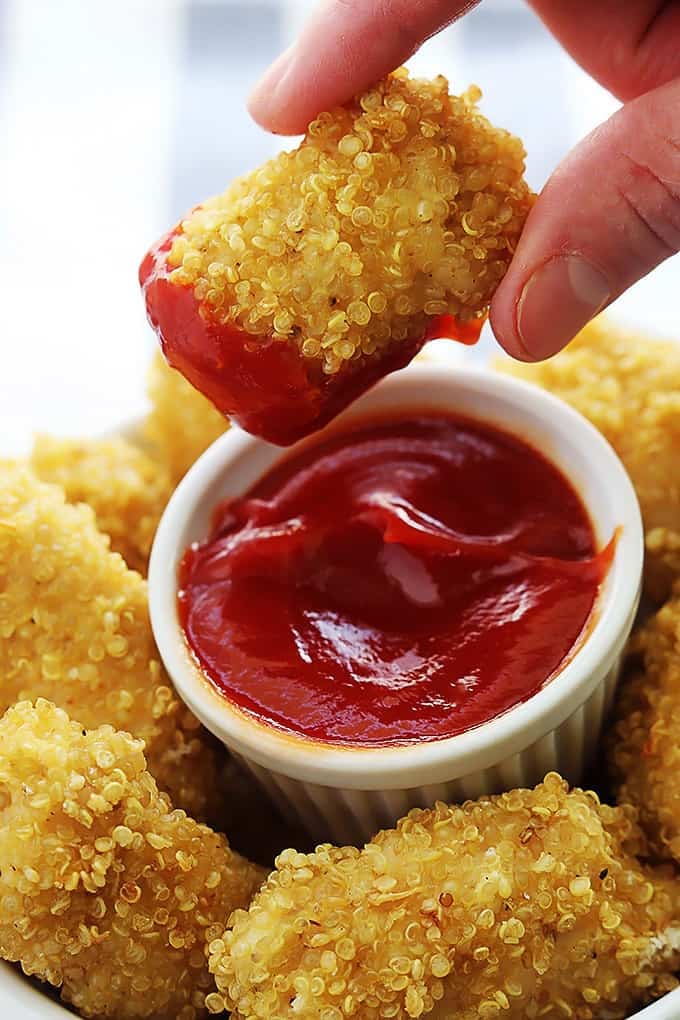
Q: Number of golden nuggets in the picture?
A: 8